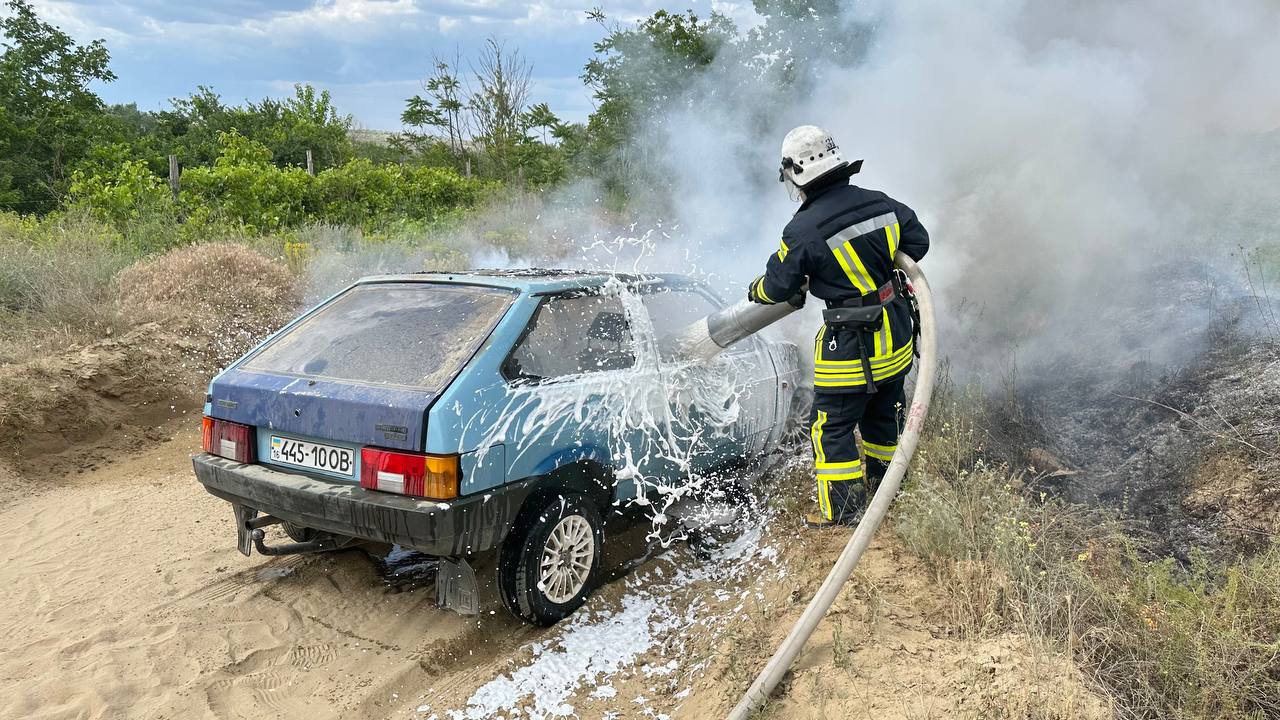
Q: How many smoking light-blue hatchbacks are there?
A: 1